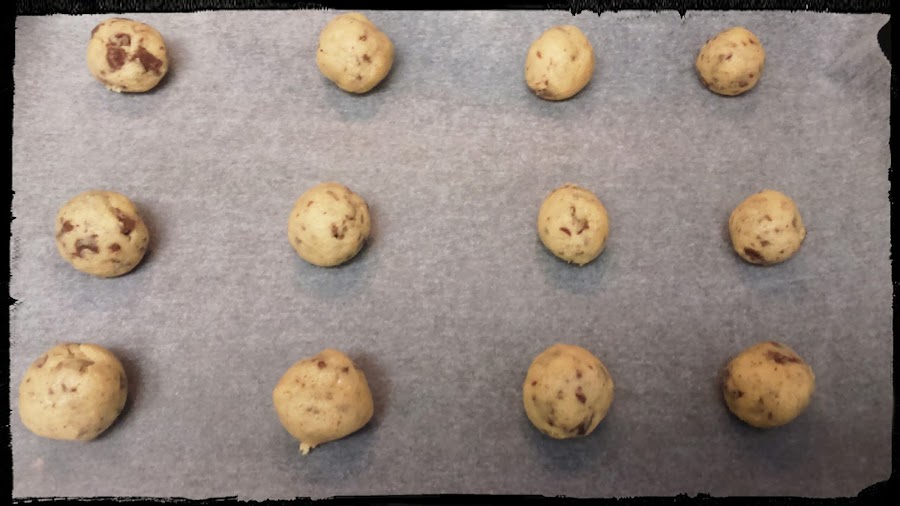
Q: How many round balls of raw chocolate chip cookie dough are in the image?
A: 12